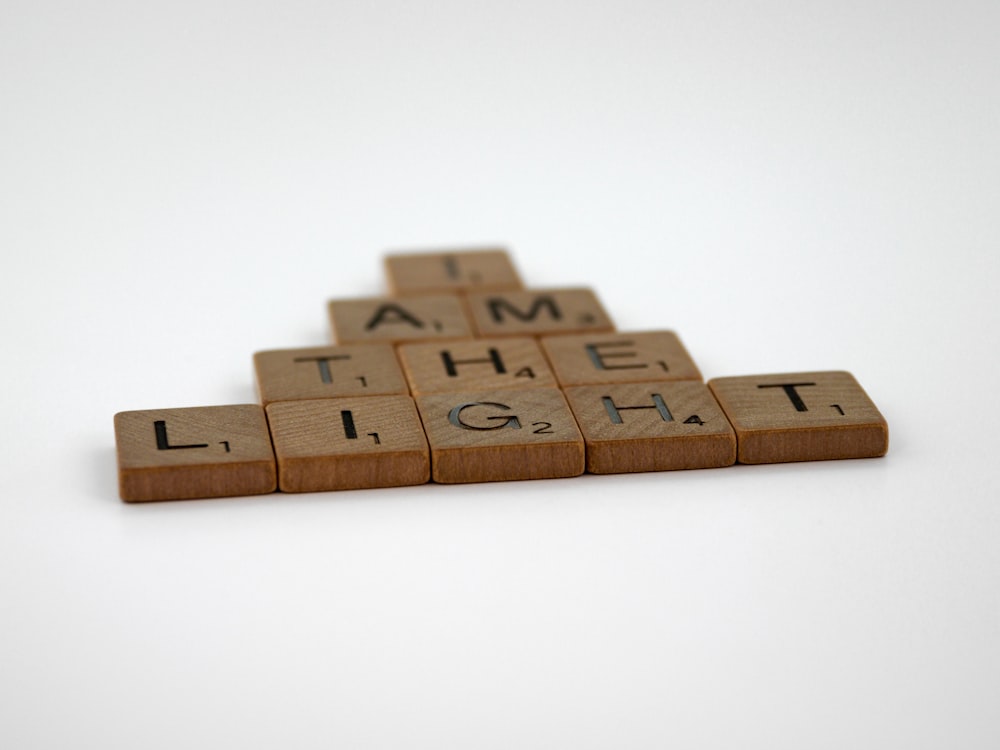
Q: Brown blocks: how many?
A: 11